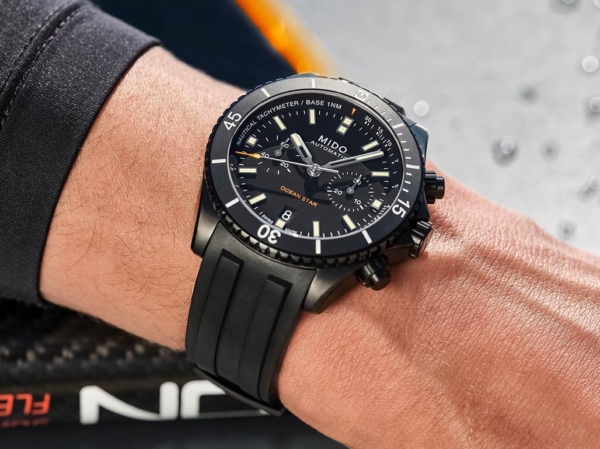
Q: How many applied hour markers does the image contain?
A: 12